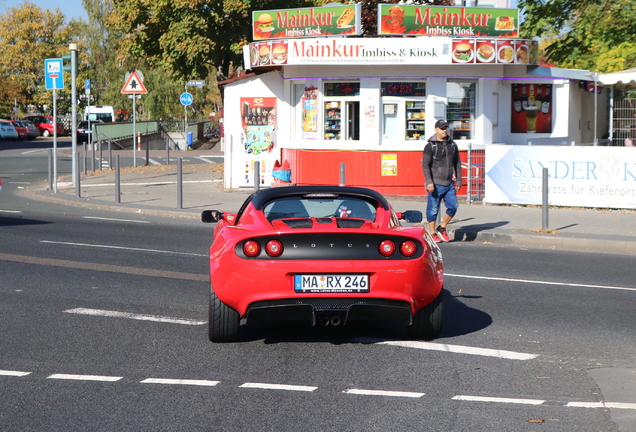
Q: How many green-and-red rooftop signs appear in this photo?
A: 2